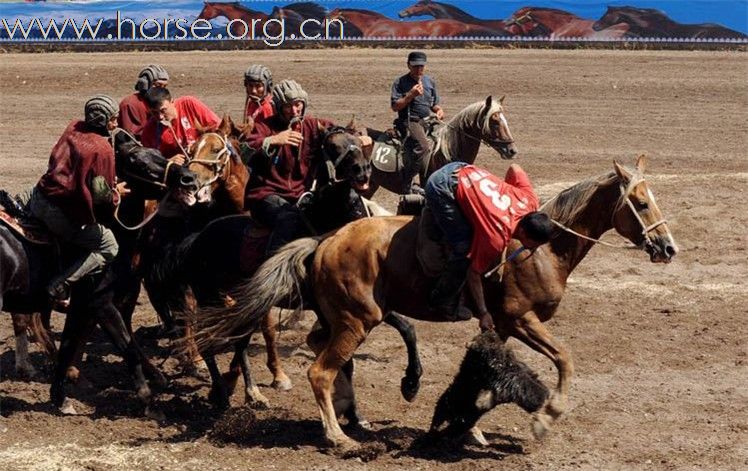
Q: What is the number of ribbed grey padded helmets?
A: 4